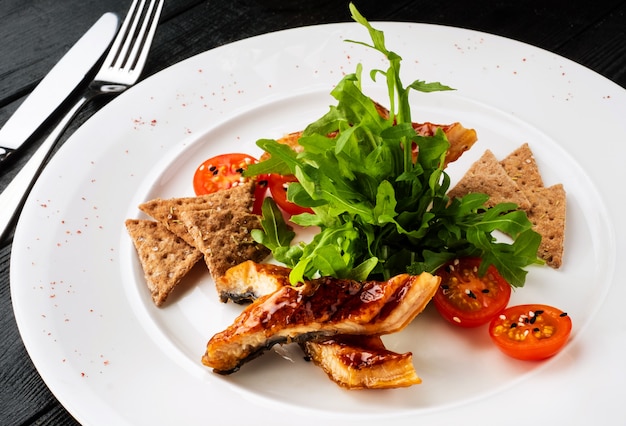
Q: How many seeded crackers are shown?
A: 6